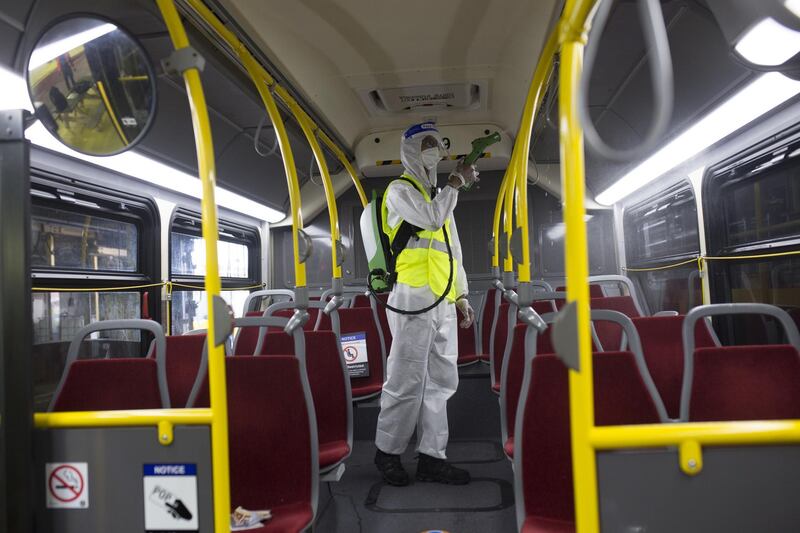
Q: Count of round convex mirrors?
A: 1